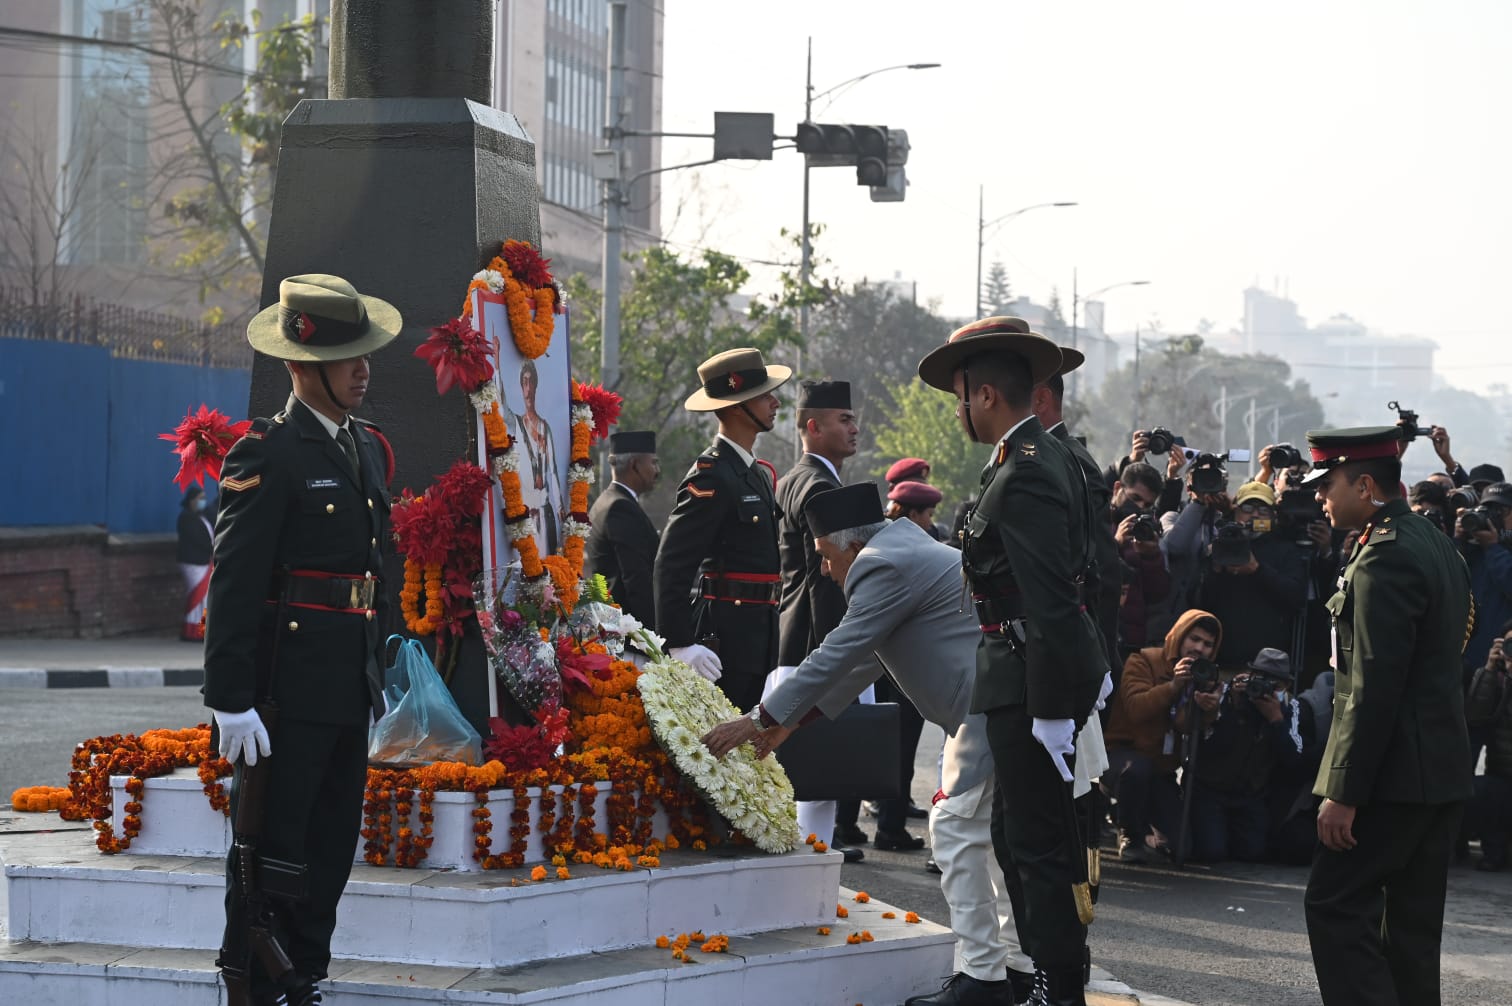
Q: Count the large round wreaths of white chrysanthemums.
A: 1